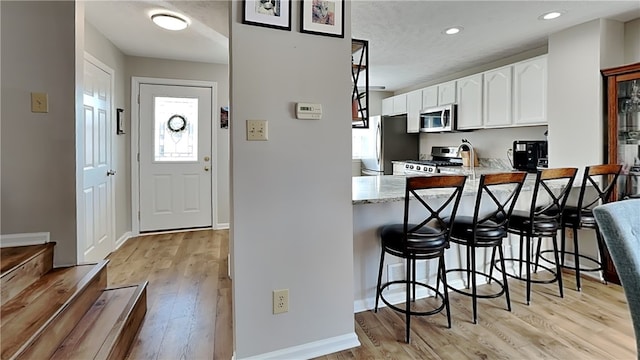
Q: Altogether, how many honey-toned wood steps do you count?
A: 3